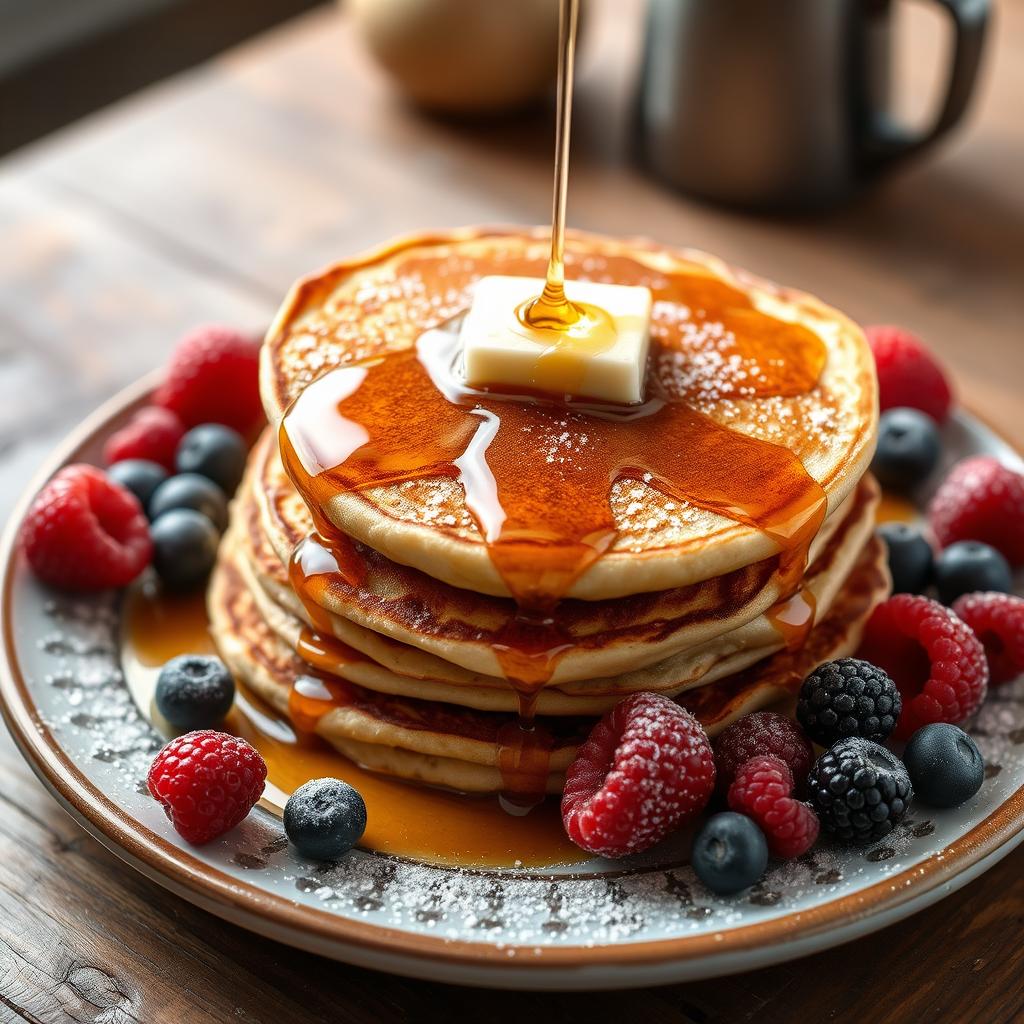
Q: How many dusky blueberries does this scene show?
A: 11